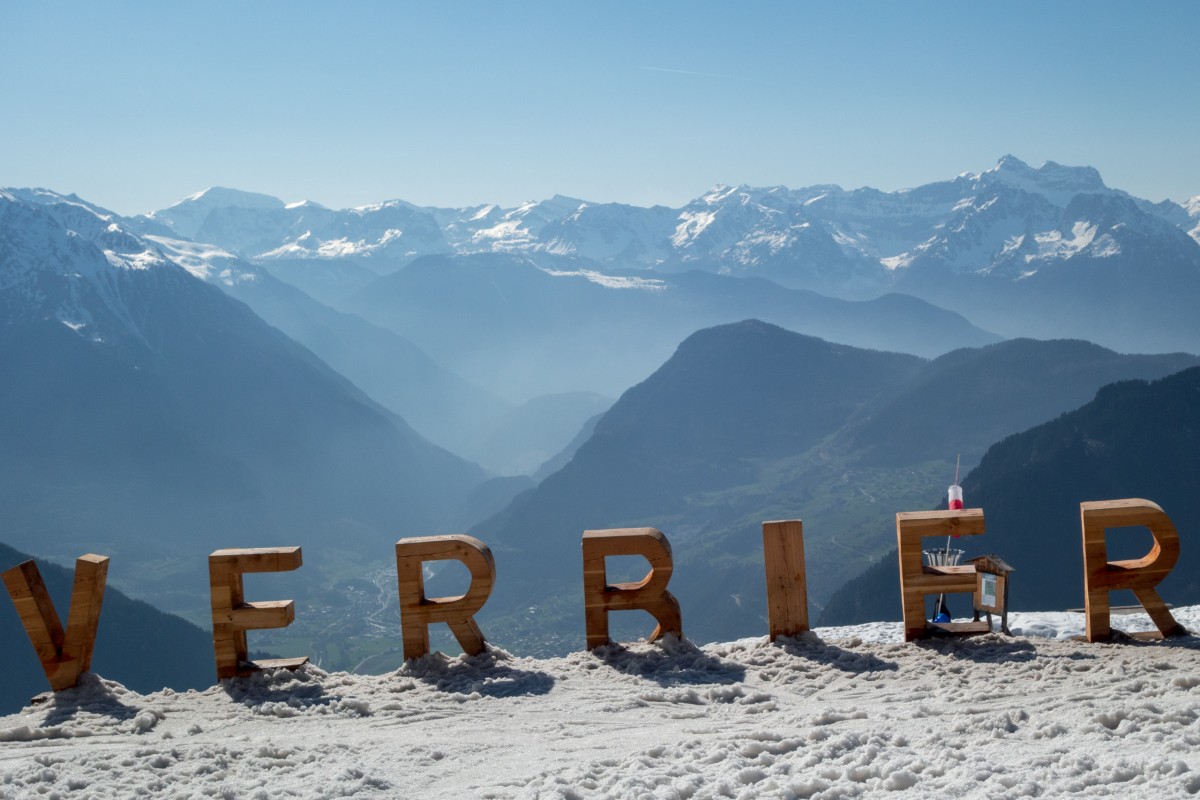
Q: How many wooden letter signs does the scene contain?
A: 7